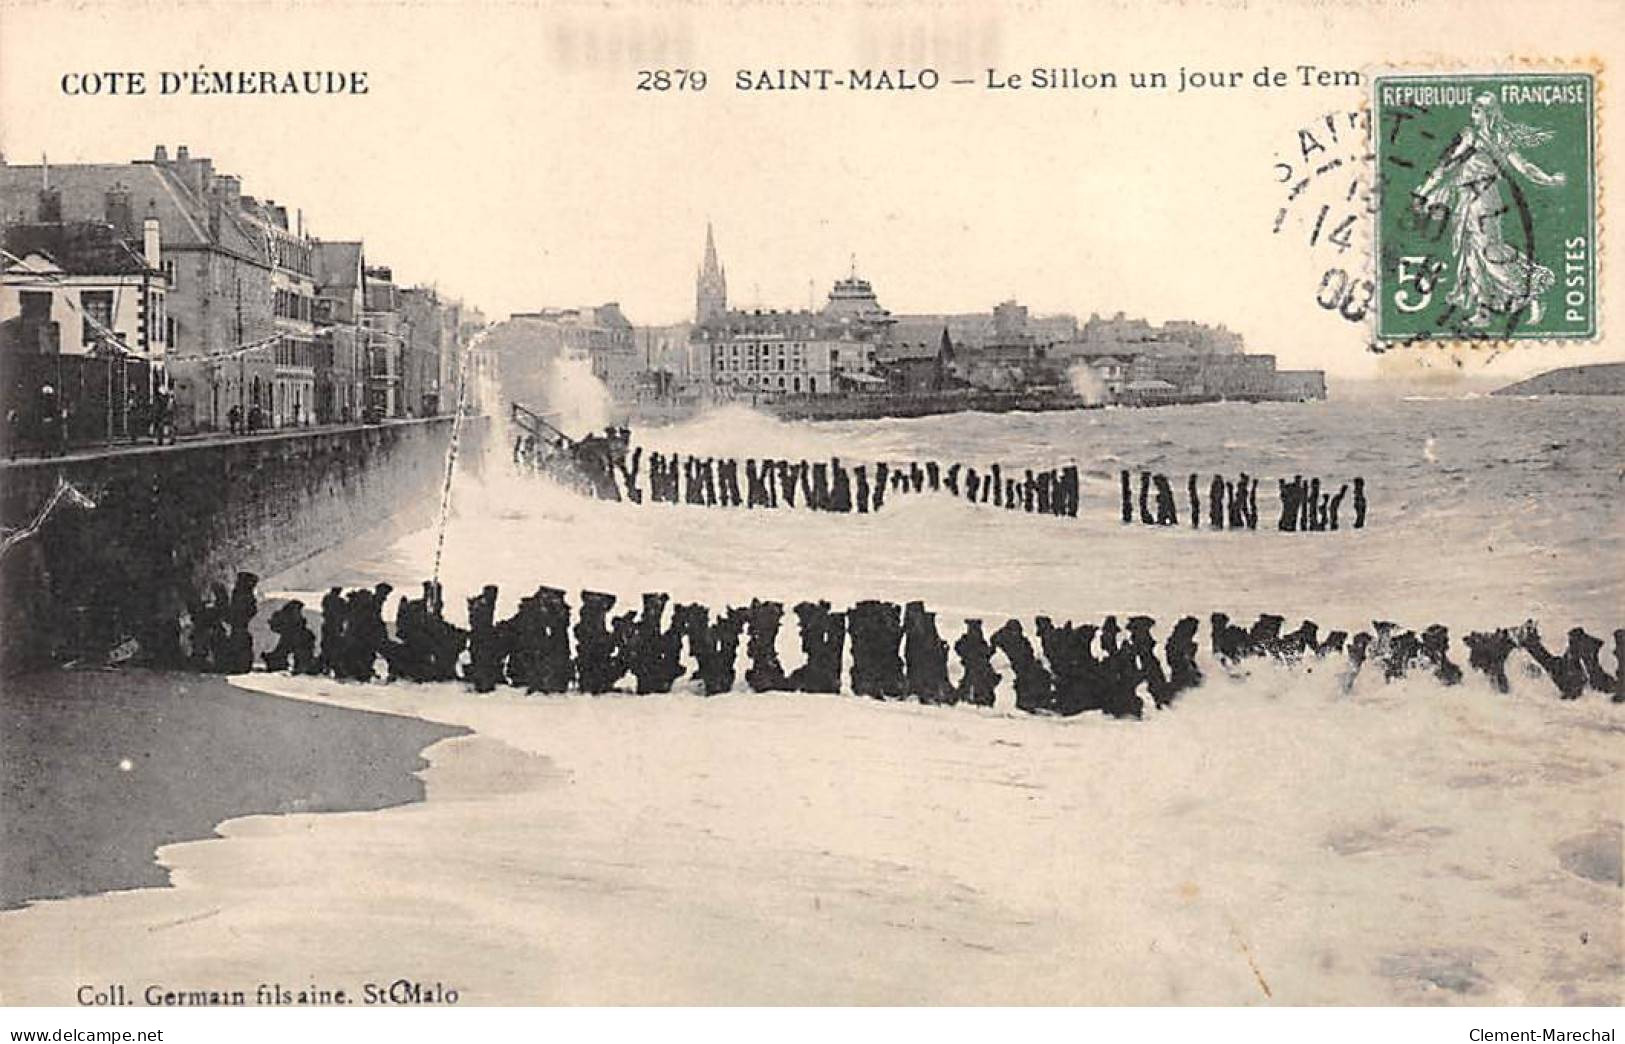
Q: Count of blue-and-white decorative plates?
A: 0